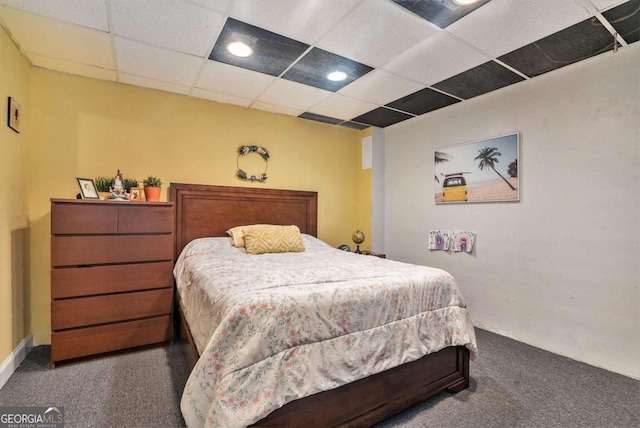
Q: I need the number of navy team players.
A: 0